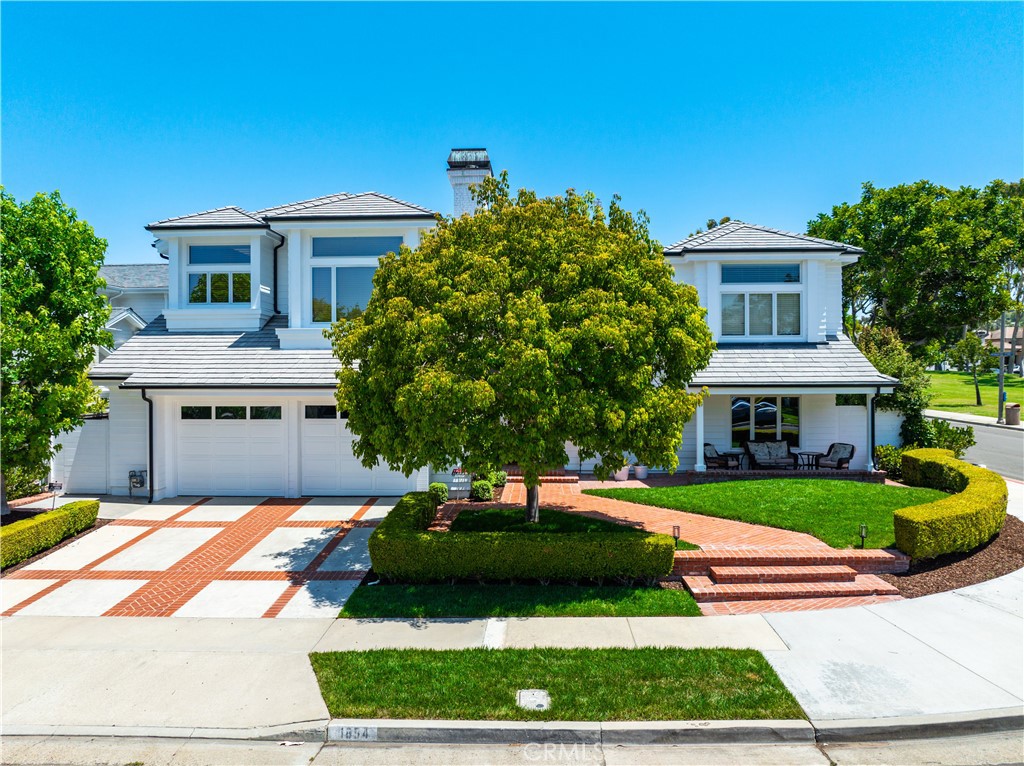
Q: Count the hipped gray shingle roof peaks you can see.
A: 3